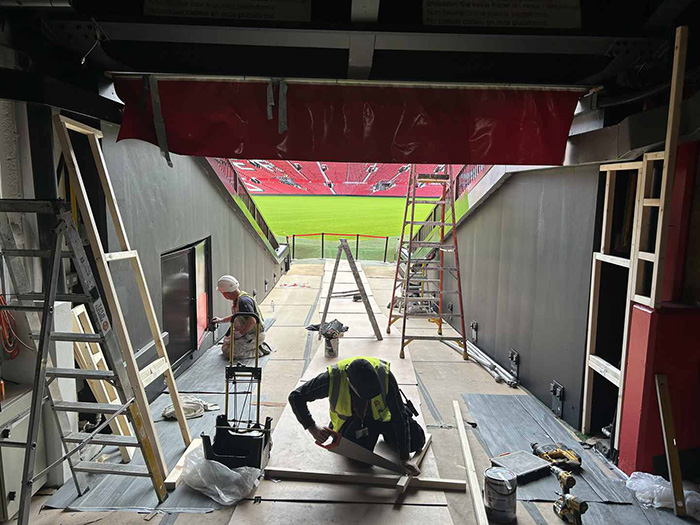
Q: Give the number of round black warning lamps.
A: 0